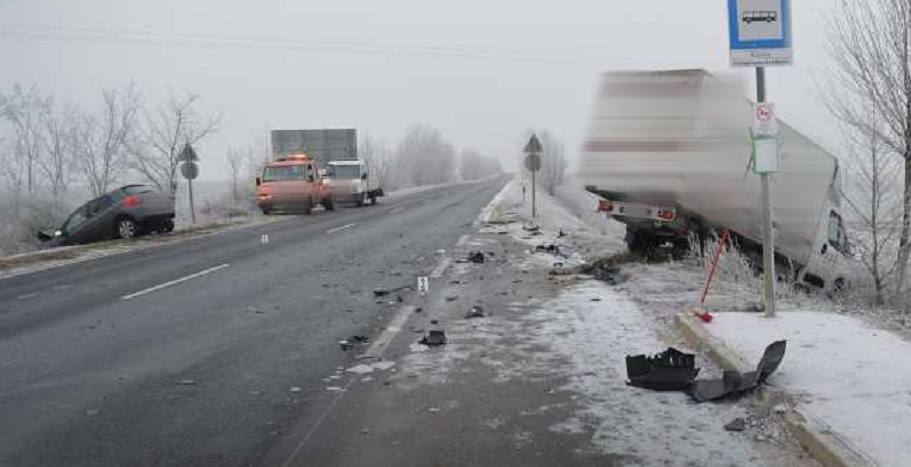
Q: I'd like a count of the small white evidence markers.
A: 2